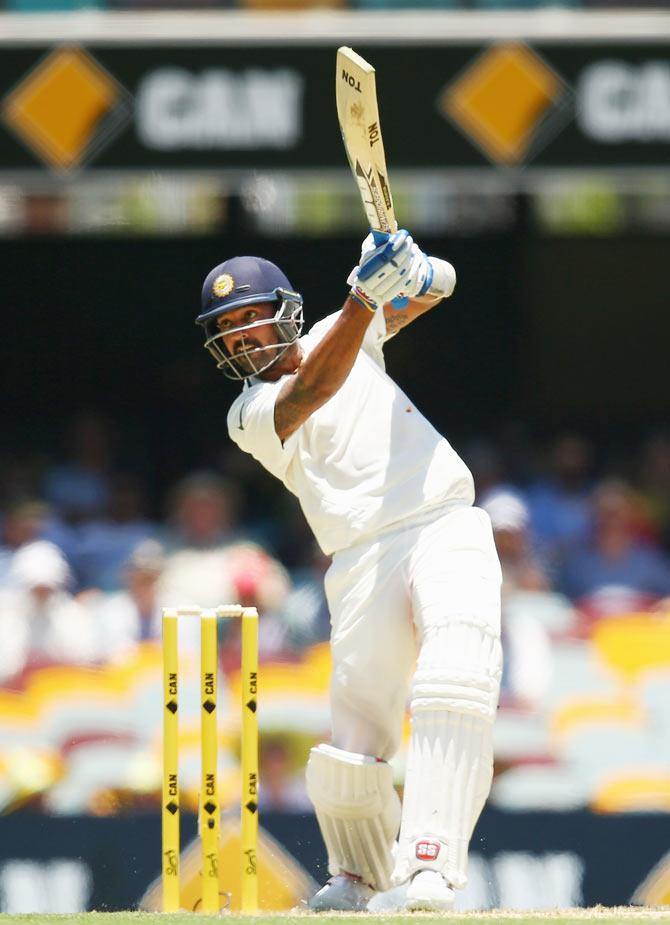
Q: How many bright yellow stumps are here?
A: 3